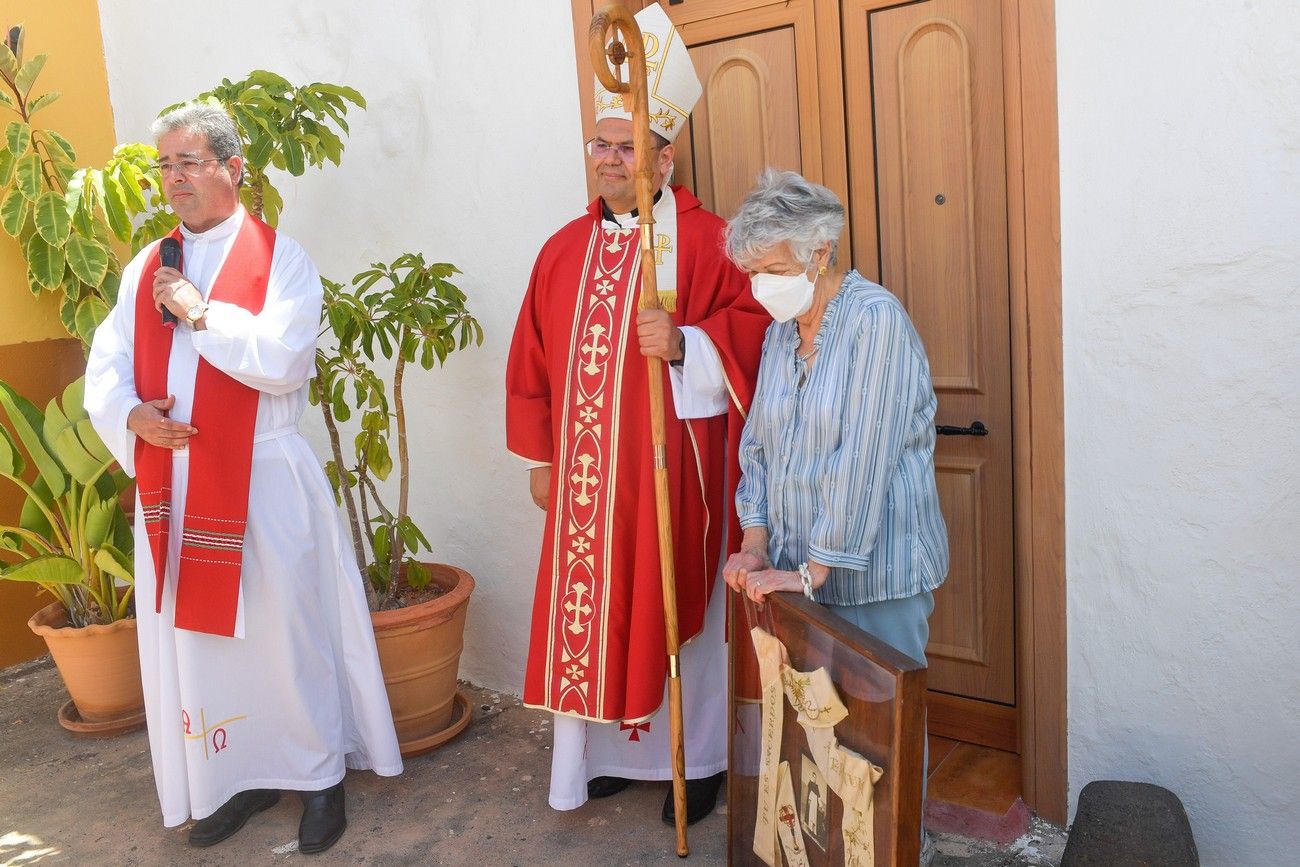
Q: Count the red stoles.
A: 1